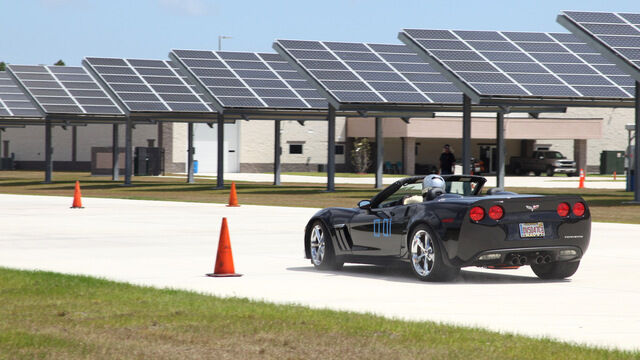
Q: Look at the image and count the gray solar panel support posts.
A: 11